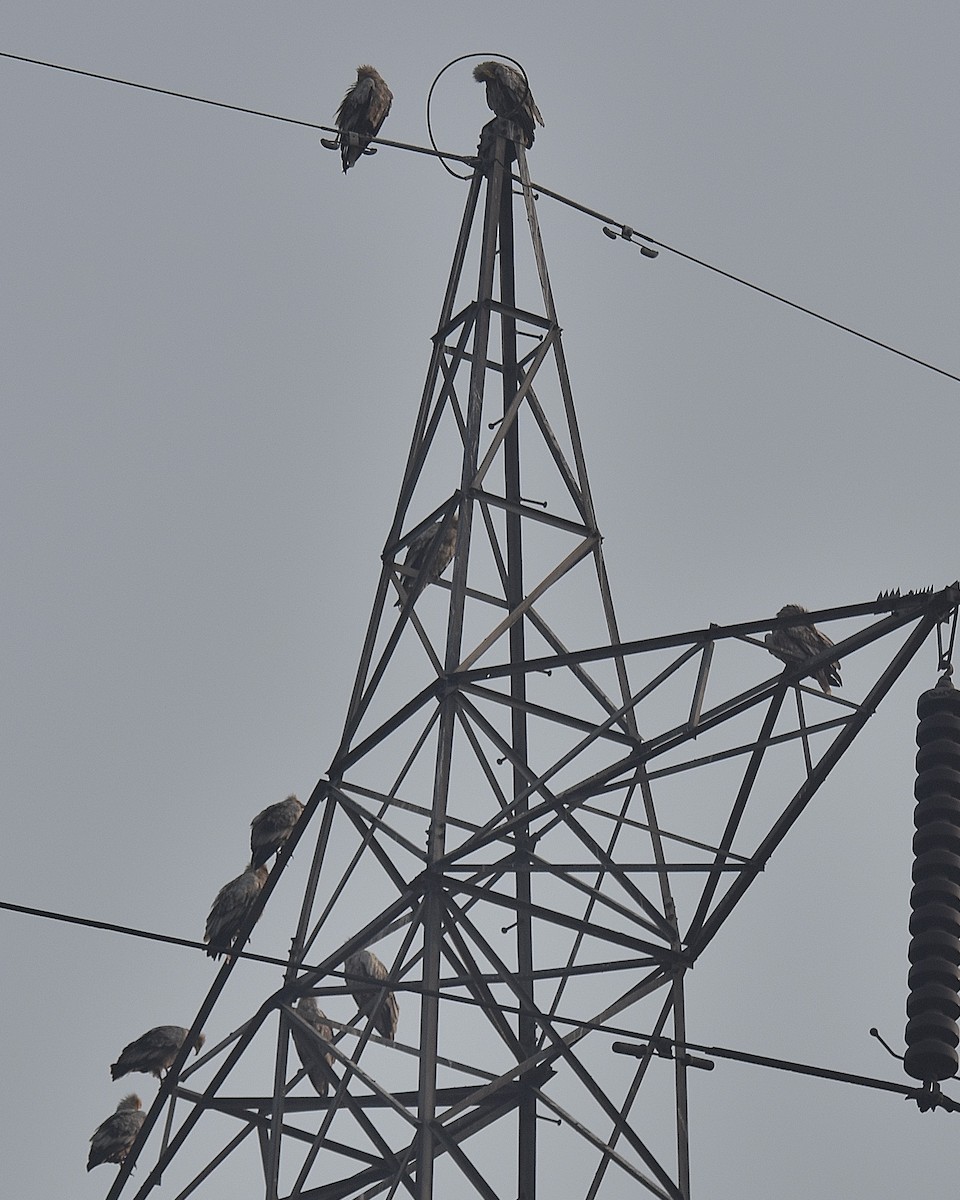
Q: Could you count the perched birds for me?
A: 10